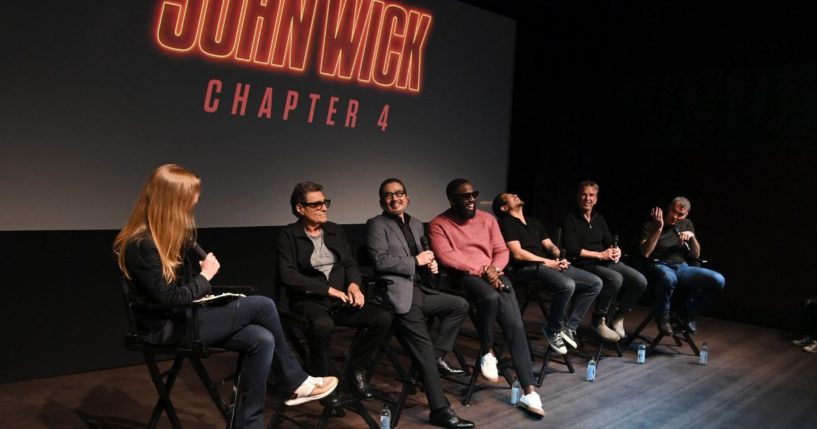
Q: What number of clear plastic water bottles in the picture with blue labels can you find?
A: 5